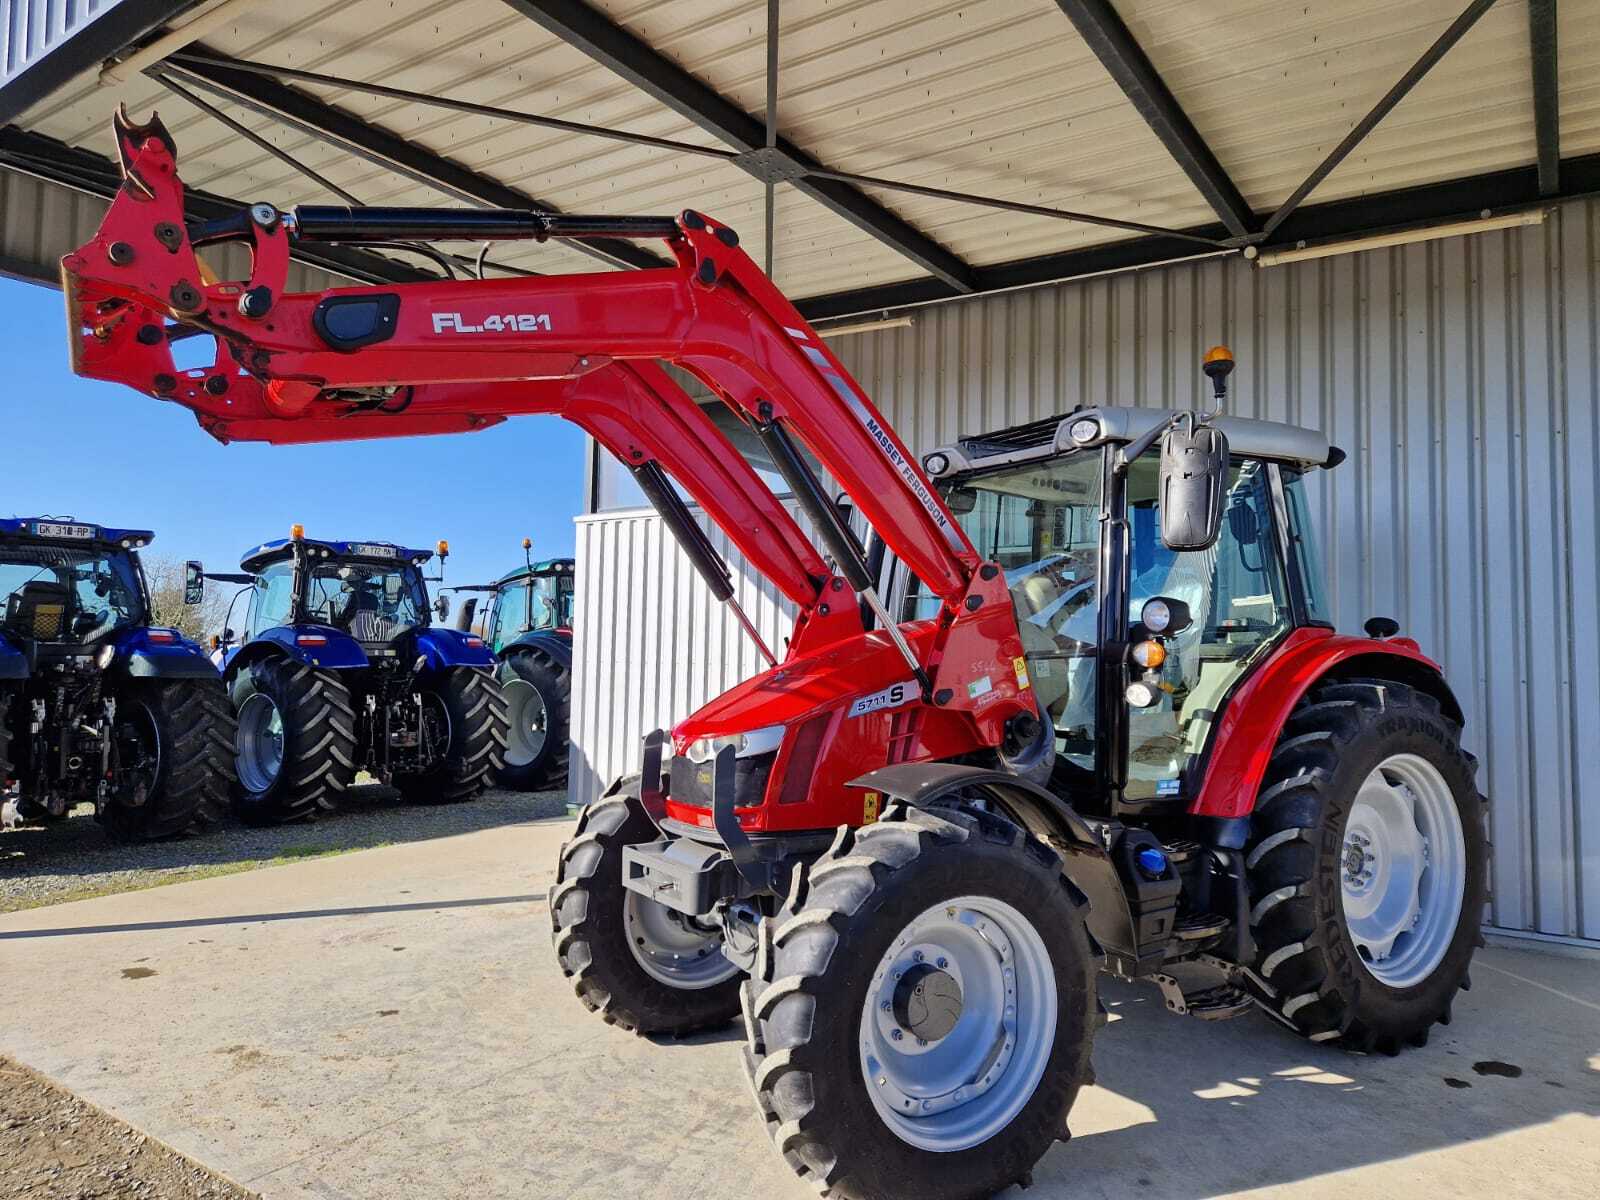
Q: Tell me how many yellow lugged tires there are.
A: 0